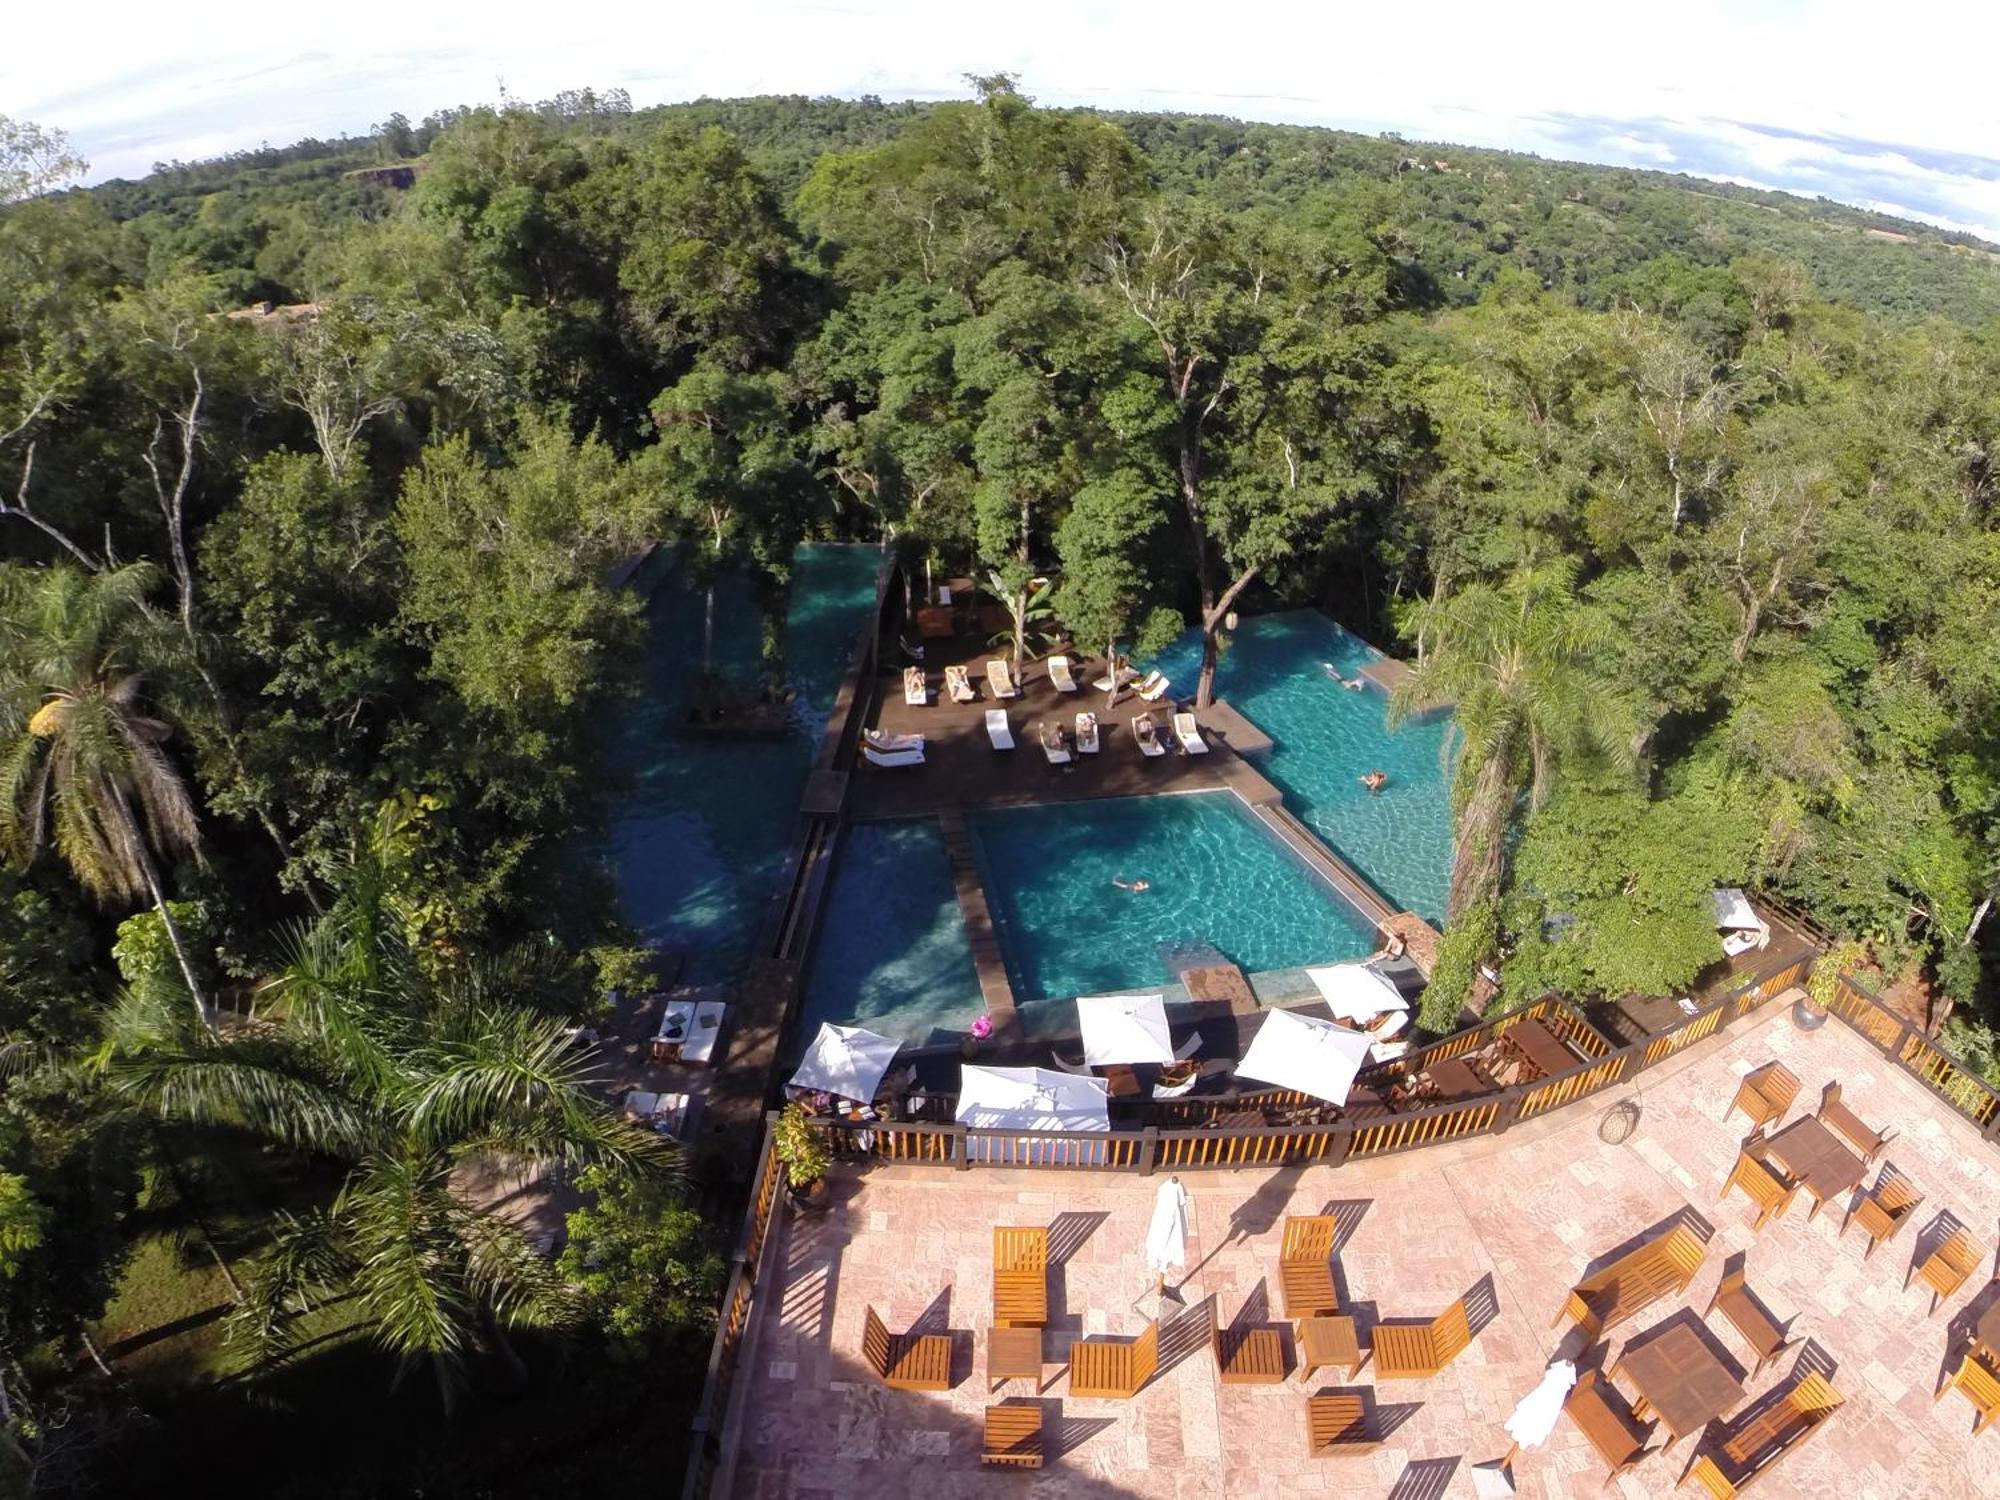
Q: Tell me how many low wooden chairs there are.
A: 8